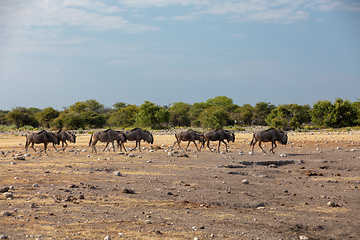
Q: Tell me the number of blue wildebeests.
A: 7